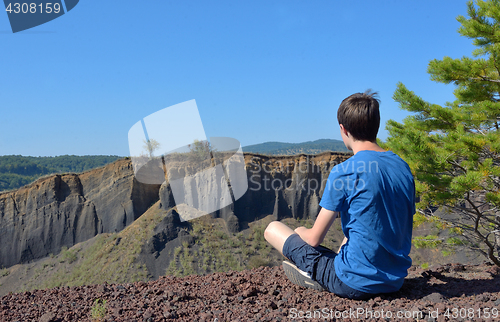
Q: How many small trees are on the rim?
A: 2